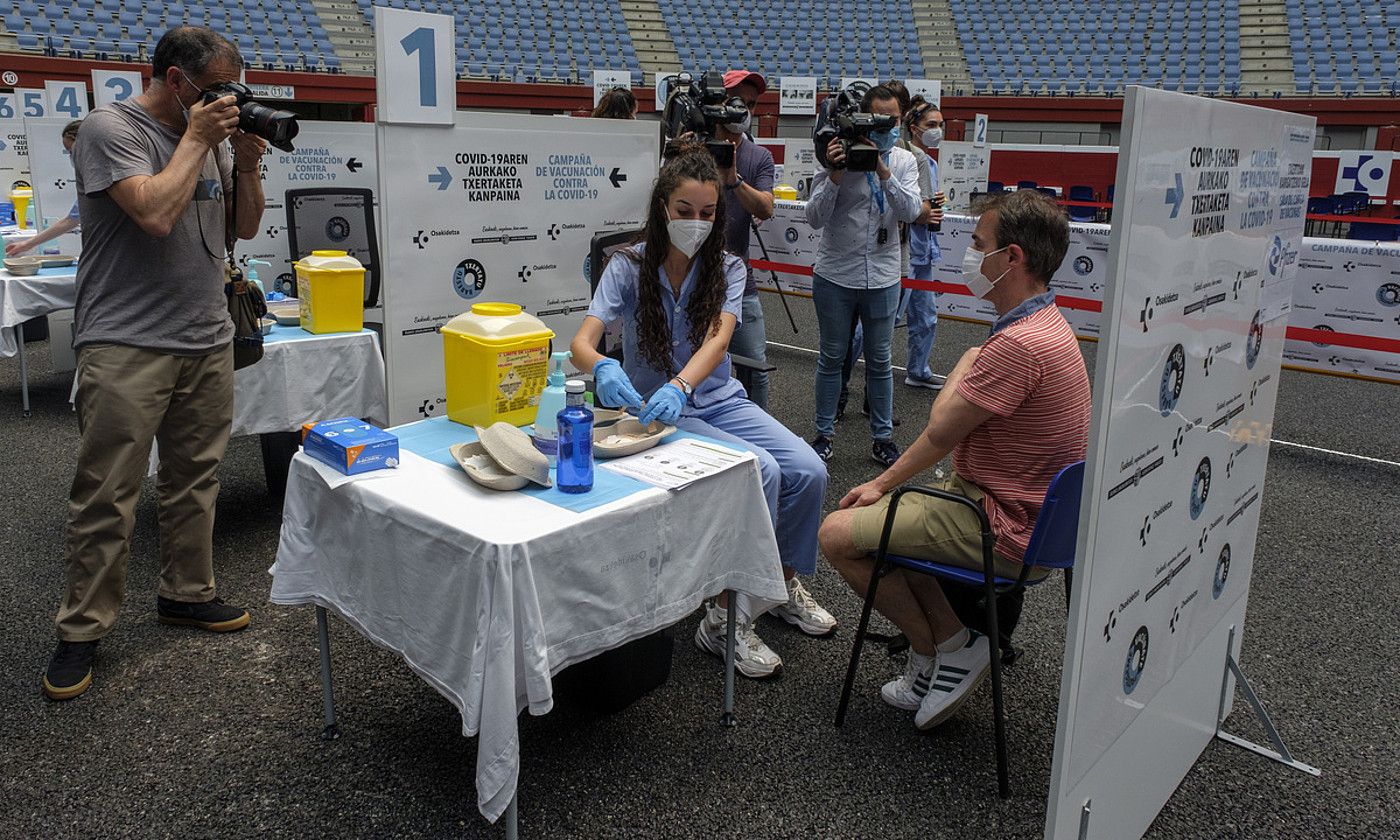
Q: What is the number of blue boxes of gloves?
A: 1